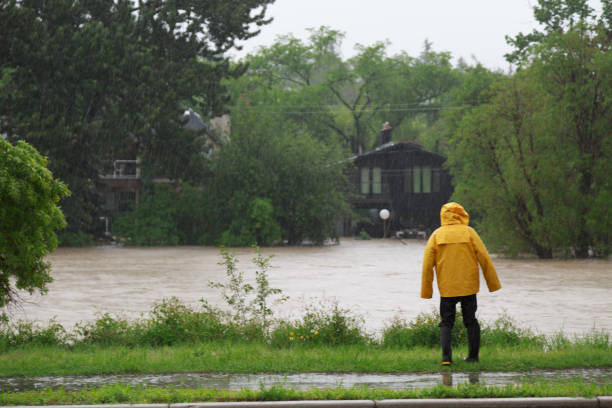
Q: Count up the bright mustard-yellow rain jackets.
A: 1